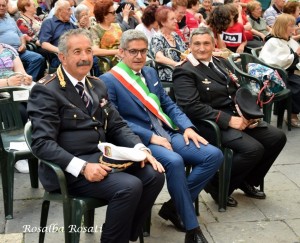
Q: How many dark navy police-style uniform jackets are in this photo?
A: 2